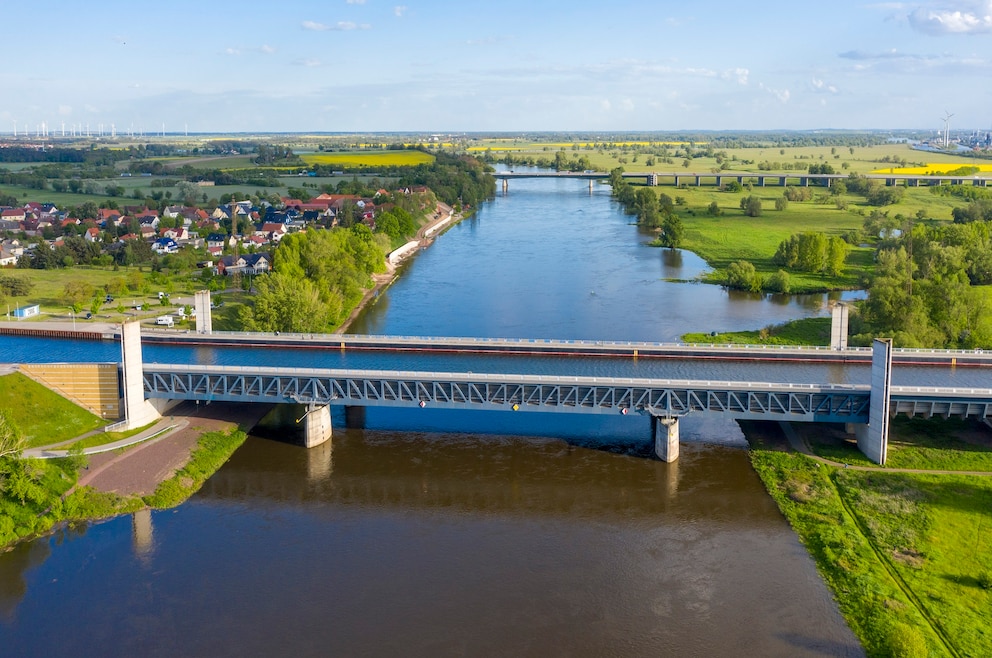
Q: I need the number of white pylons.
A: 4